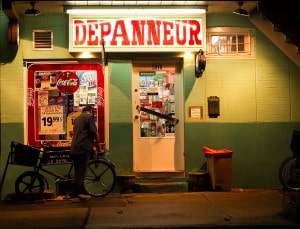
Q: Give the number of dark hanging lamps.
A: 2